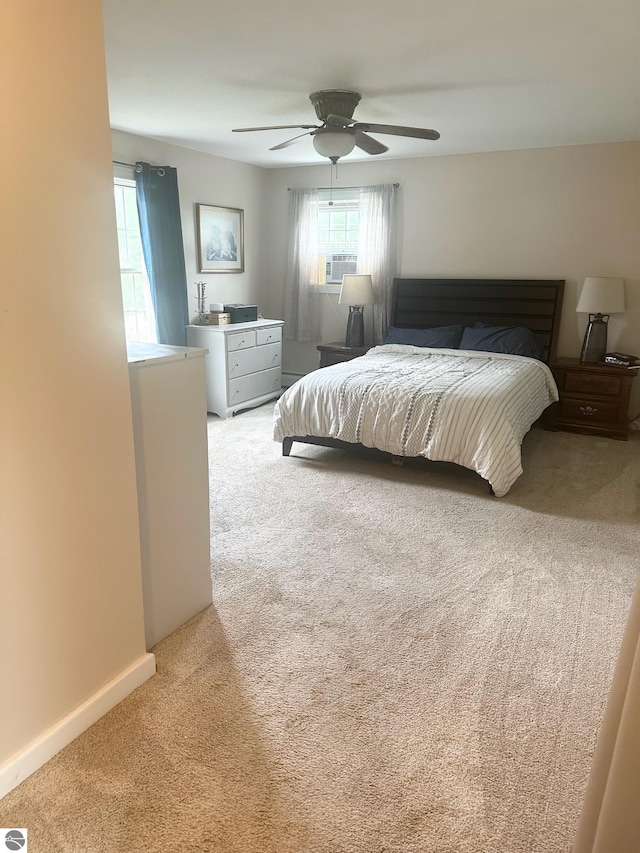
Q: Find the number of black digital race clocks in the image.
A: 0